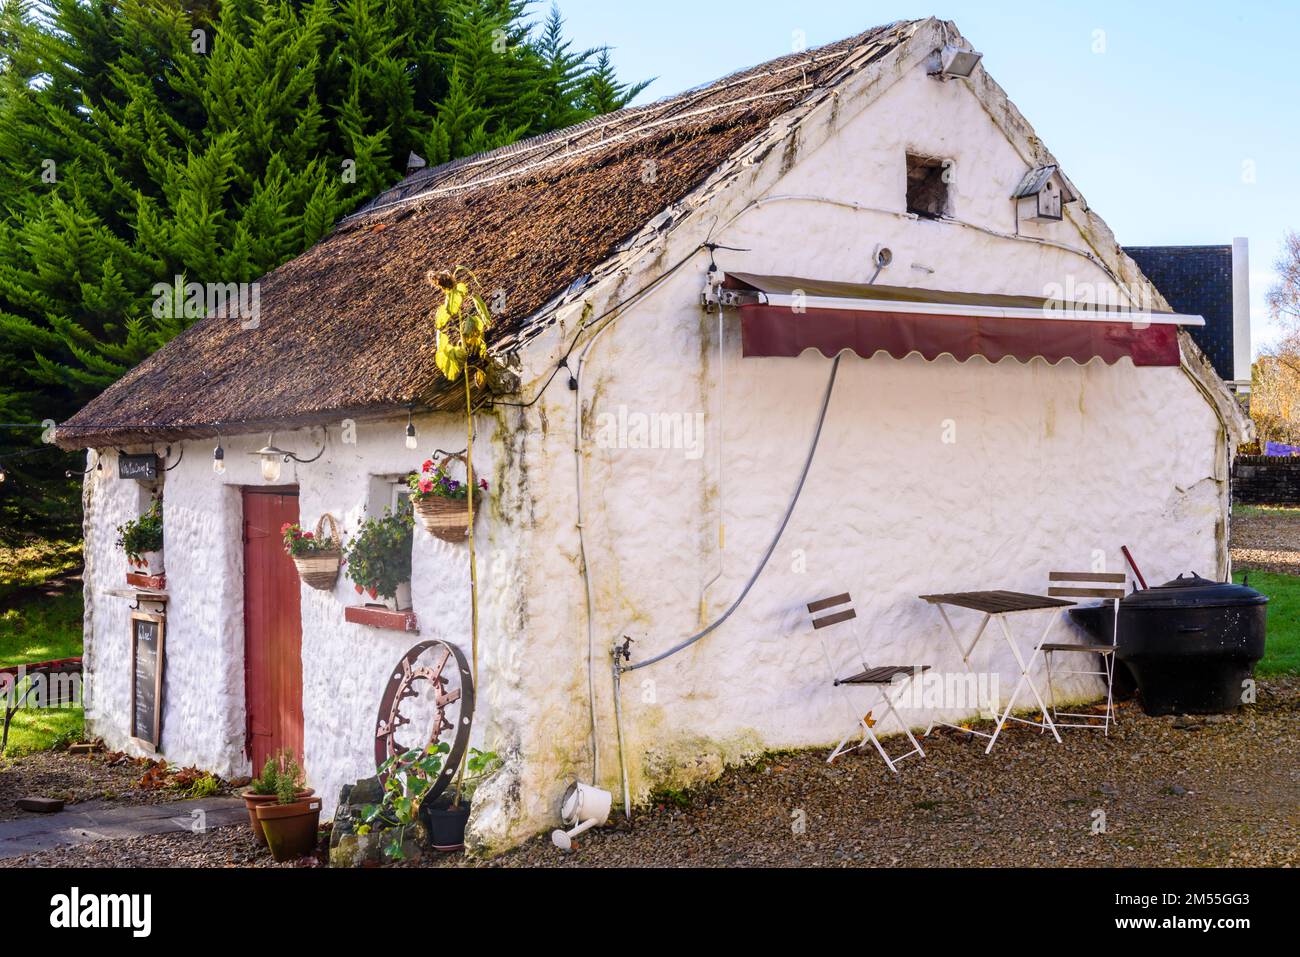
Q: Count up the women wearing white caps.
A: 0